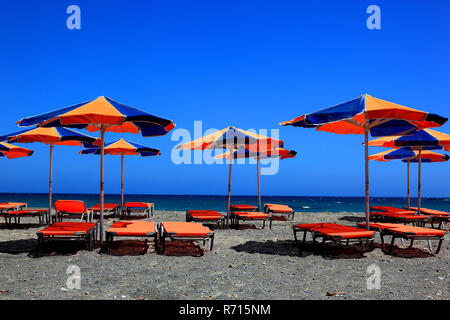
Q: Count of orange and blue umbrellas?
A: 9